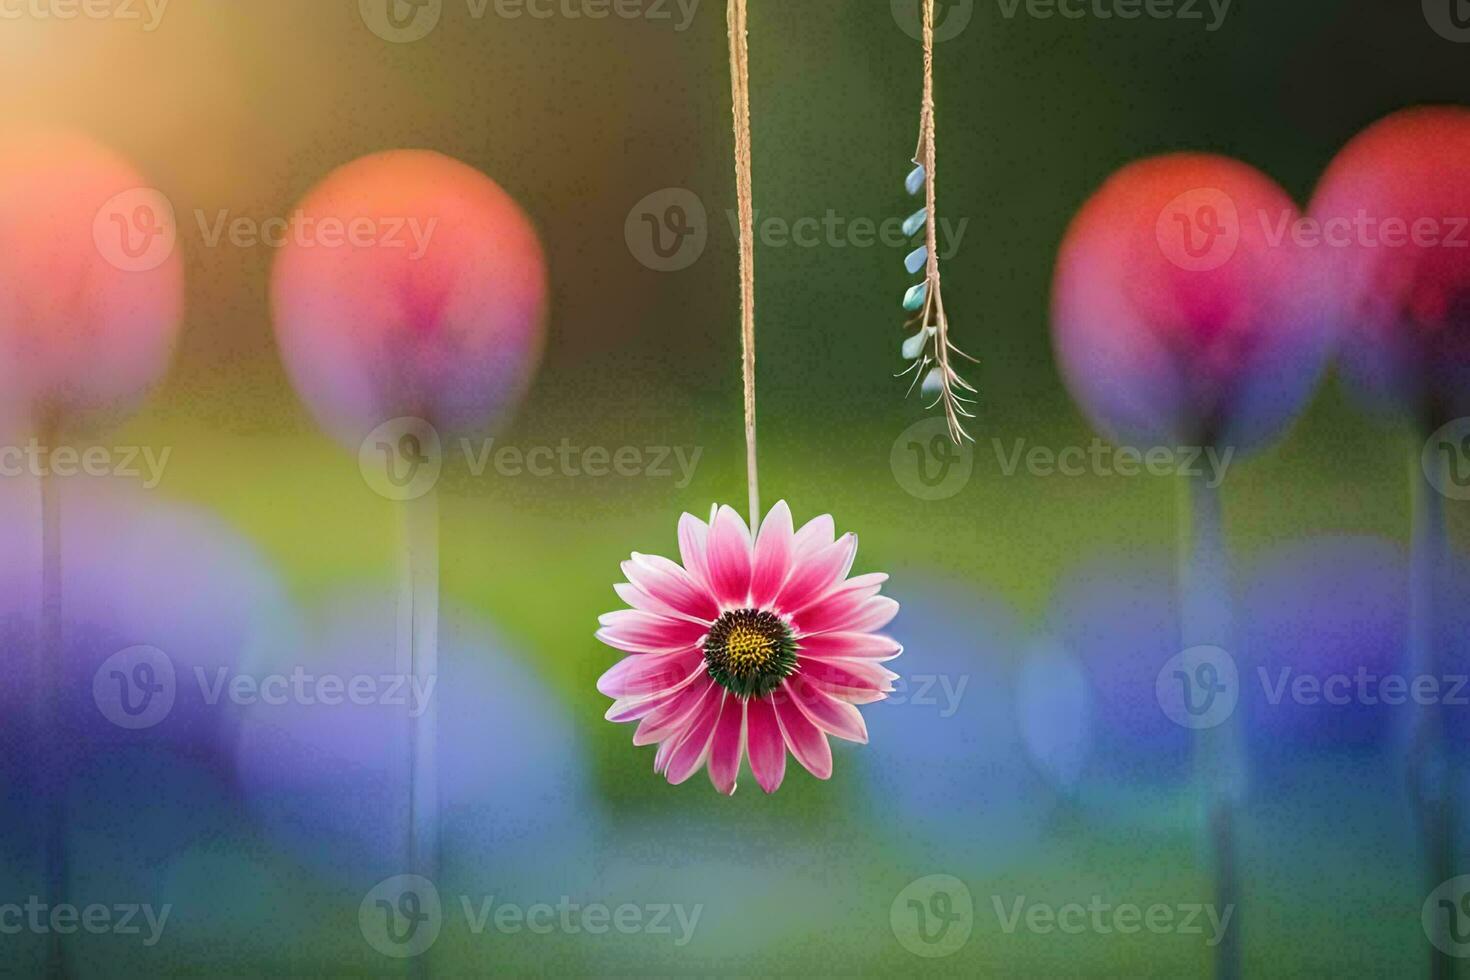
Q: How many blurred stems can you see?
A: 4